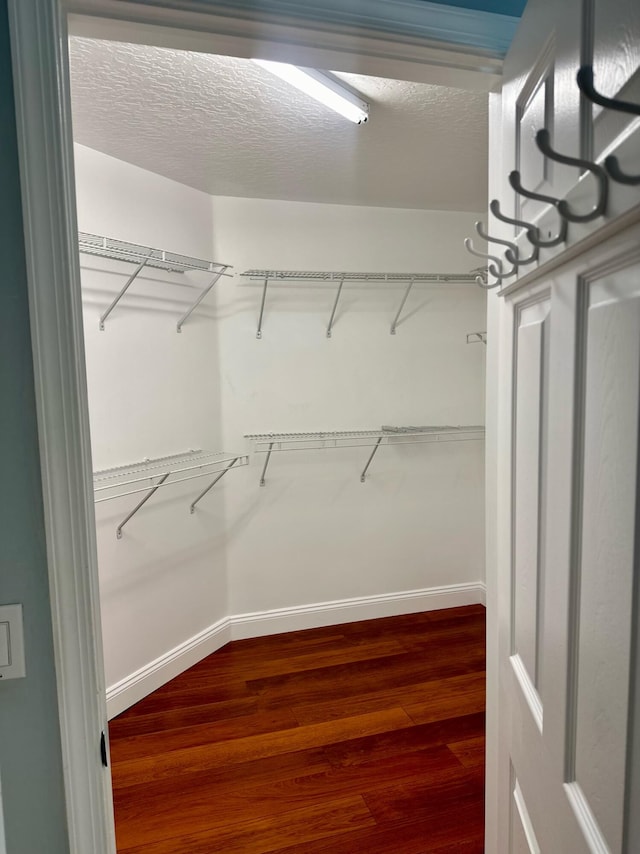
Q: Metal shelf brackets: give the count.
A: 9